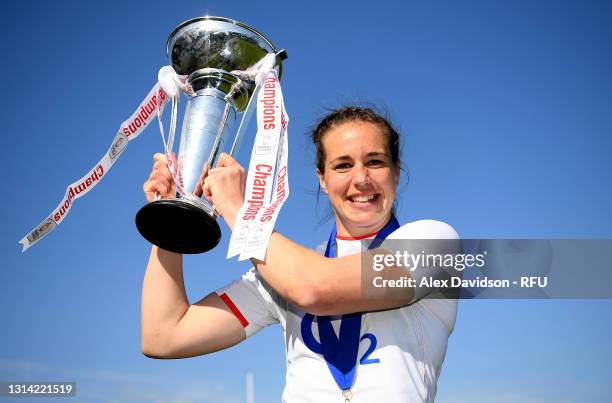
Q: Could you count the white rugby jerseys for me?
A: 1